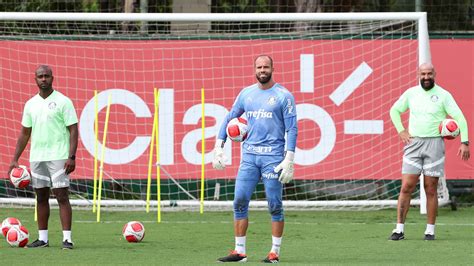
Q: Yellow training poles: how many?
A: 6